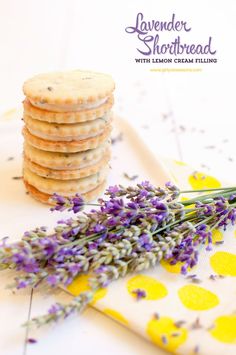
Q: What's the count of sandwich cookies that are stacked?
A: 4